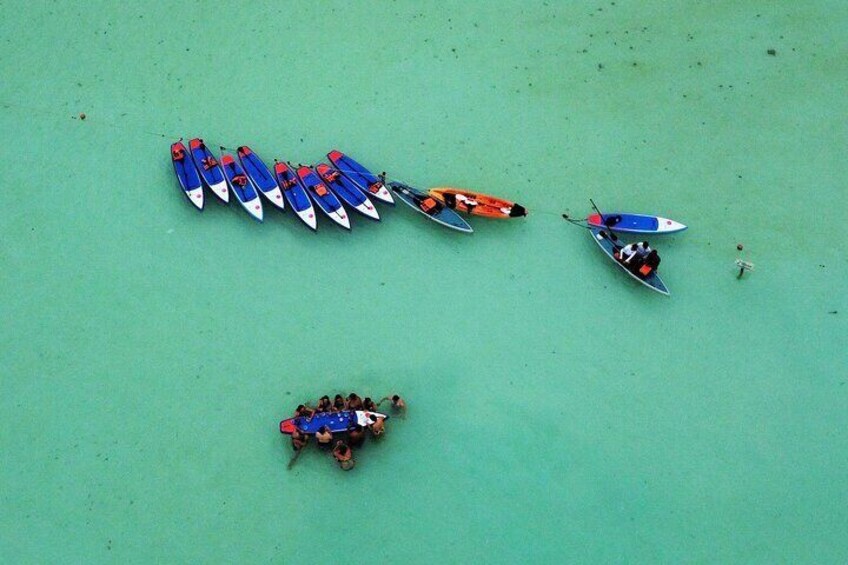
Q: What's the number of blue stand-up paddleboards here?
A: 10